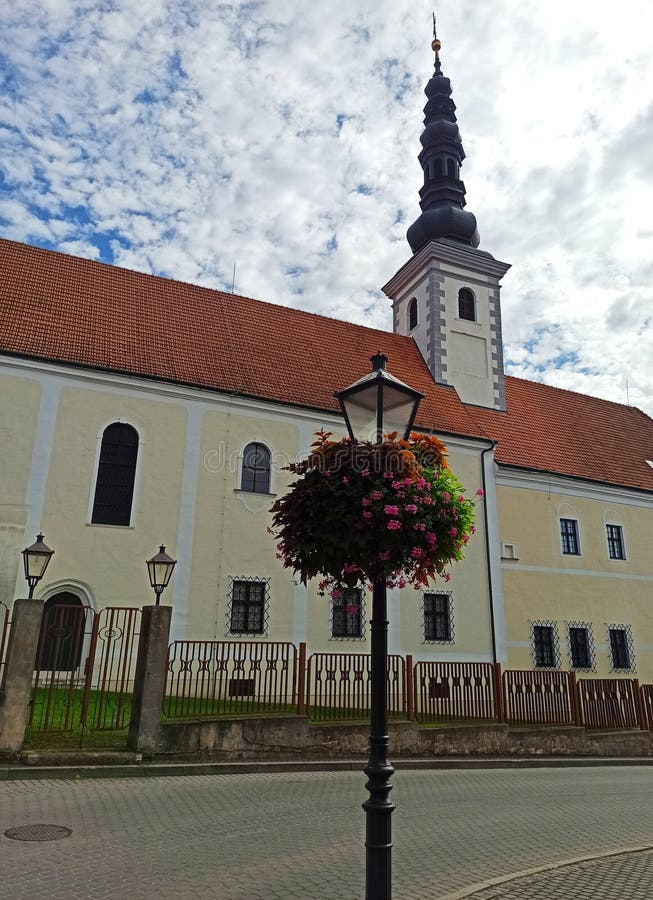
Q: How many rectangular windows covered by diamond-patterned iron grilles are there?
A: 6